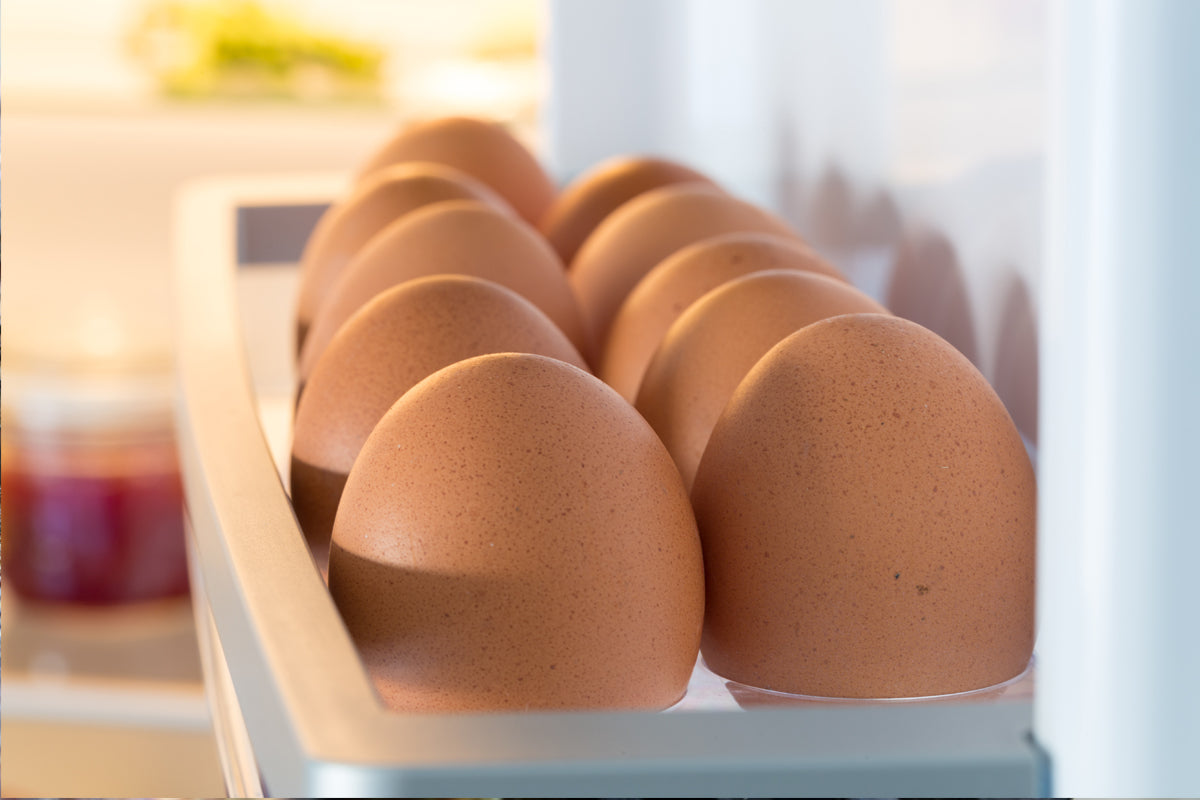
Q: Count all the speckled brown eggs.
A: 10